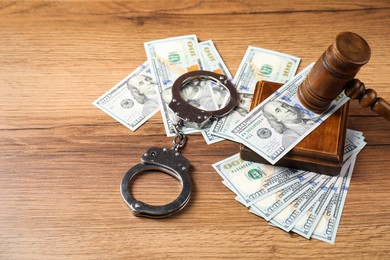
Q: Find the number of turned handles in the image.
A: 1